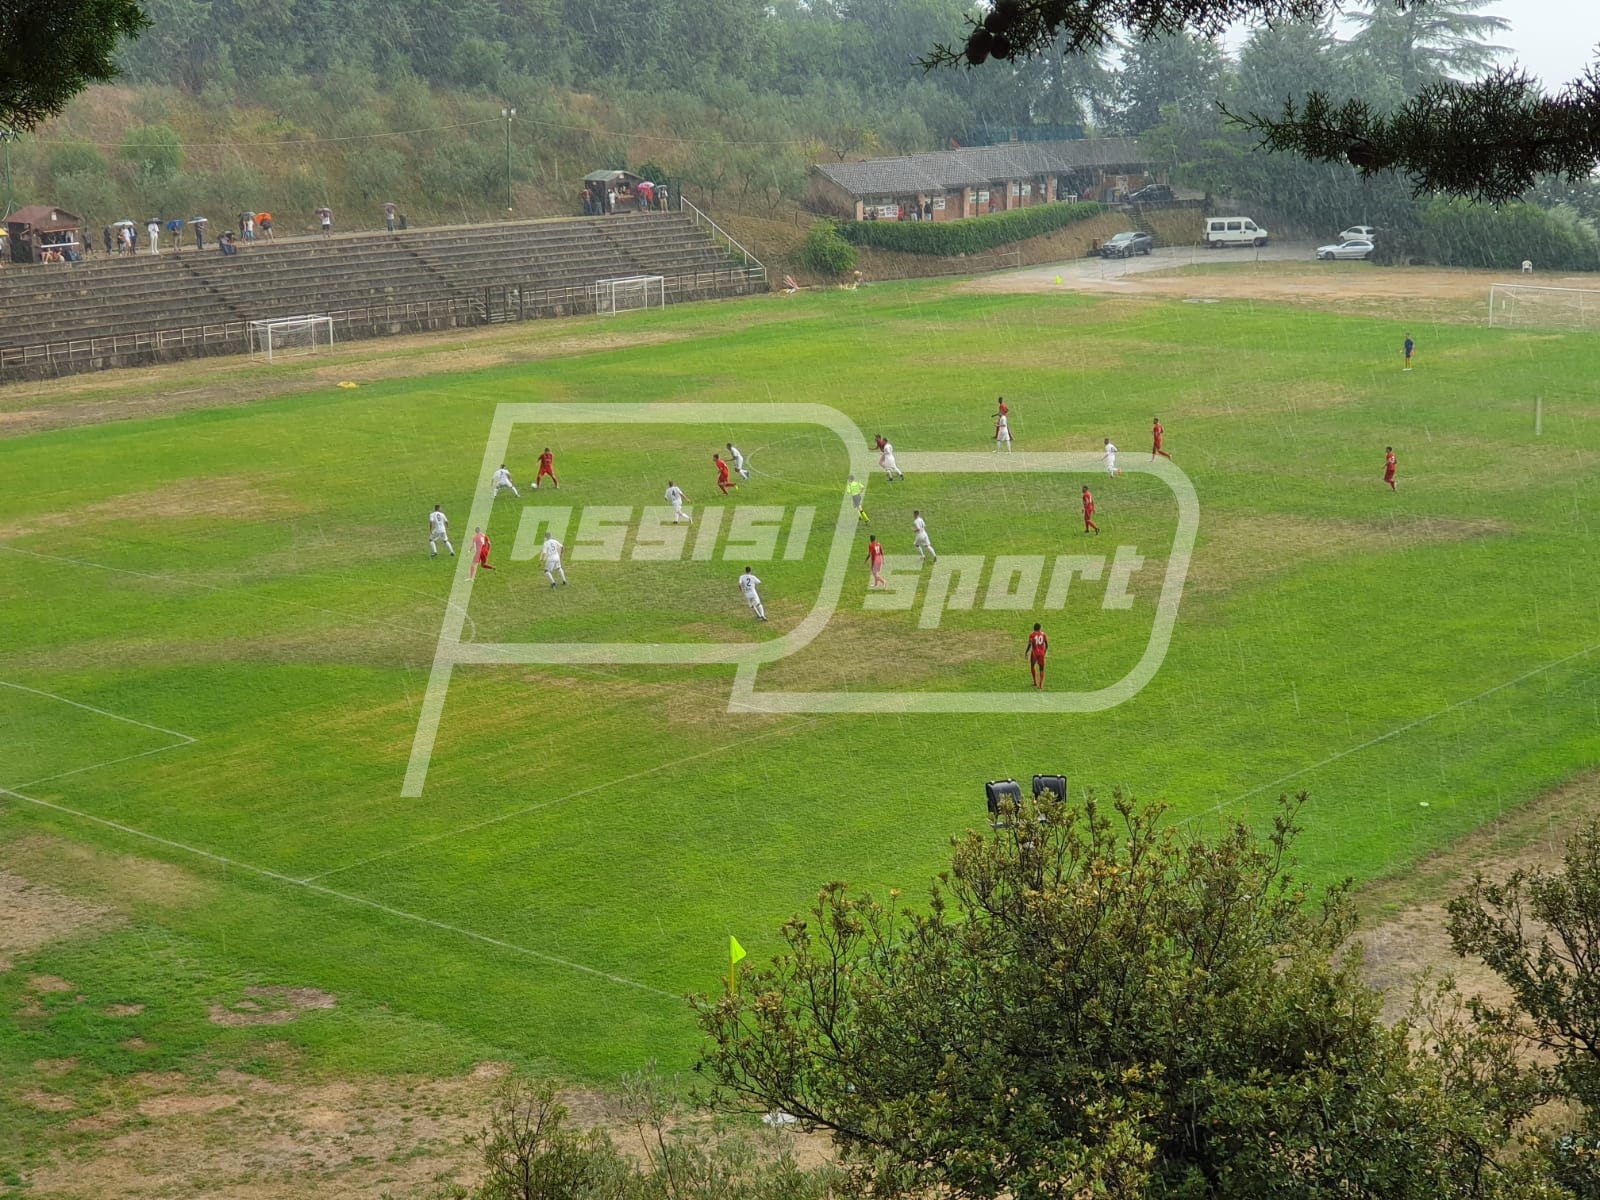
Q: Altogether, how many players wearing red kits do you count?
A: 10